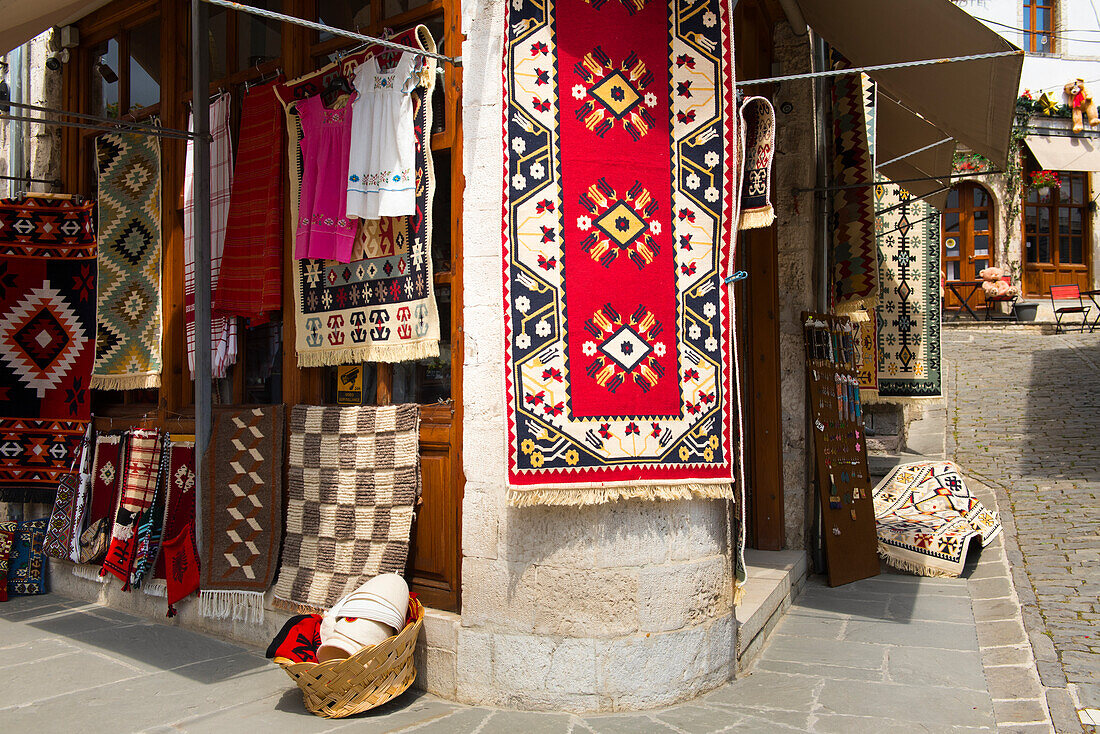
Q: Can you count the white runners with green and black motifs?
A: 1